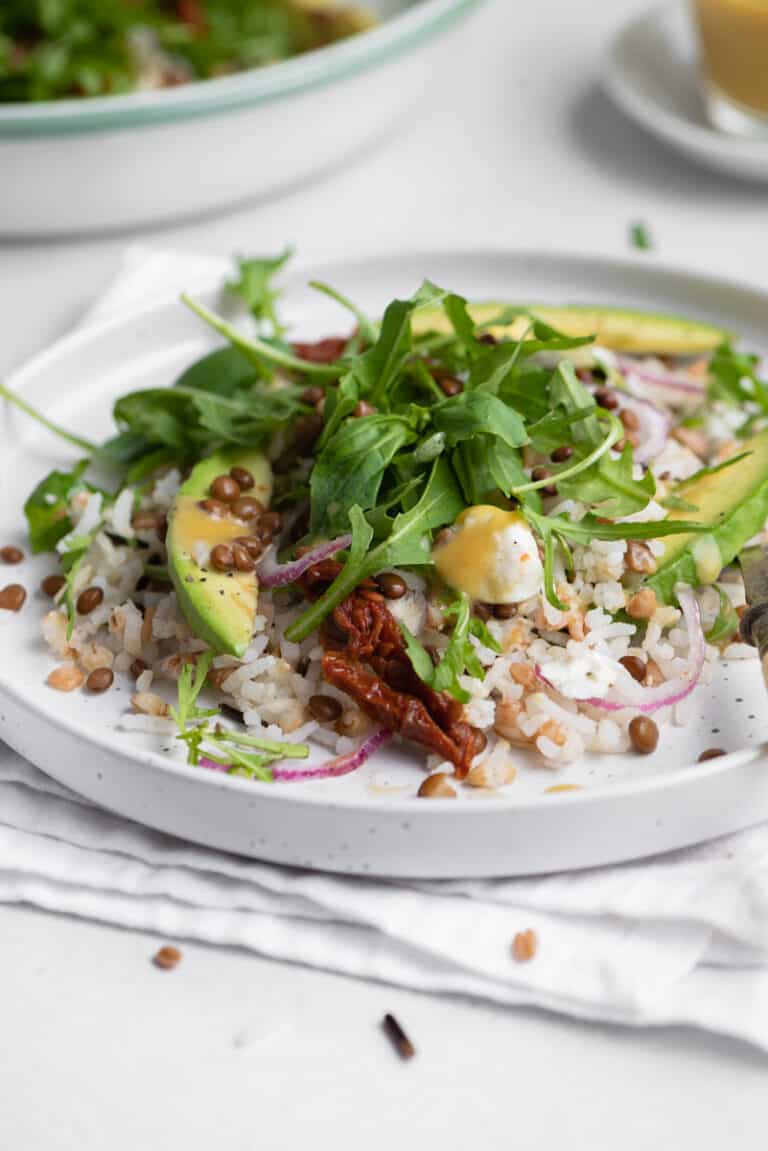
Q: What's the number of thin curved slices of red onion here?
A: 5